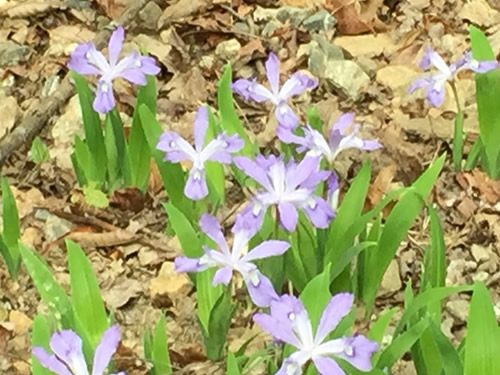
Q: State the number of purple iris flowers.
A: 9